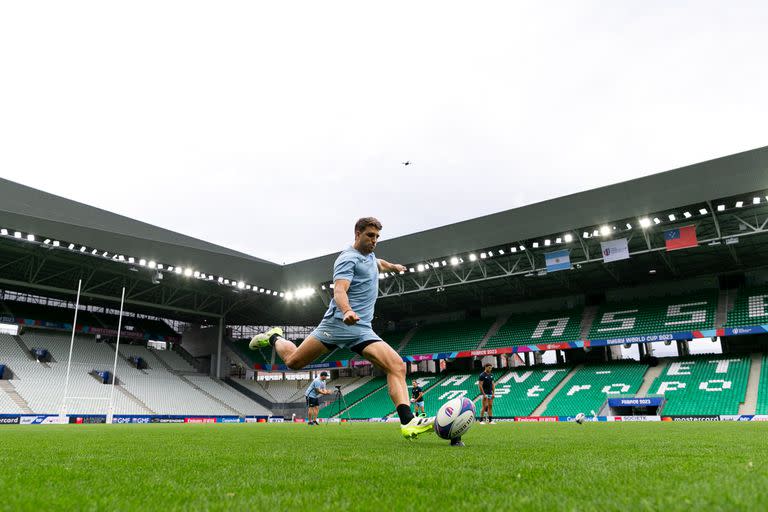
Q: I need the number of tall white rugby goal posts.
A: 2